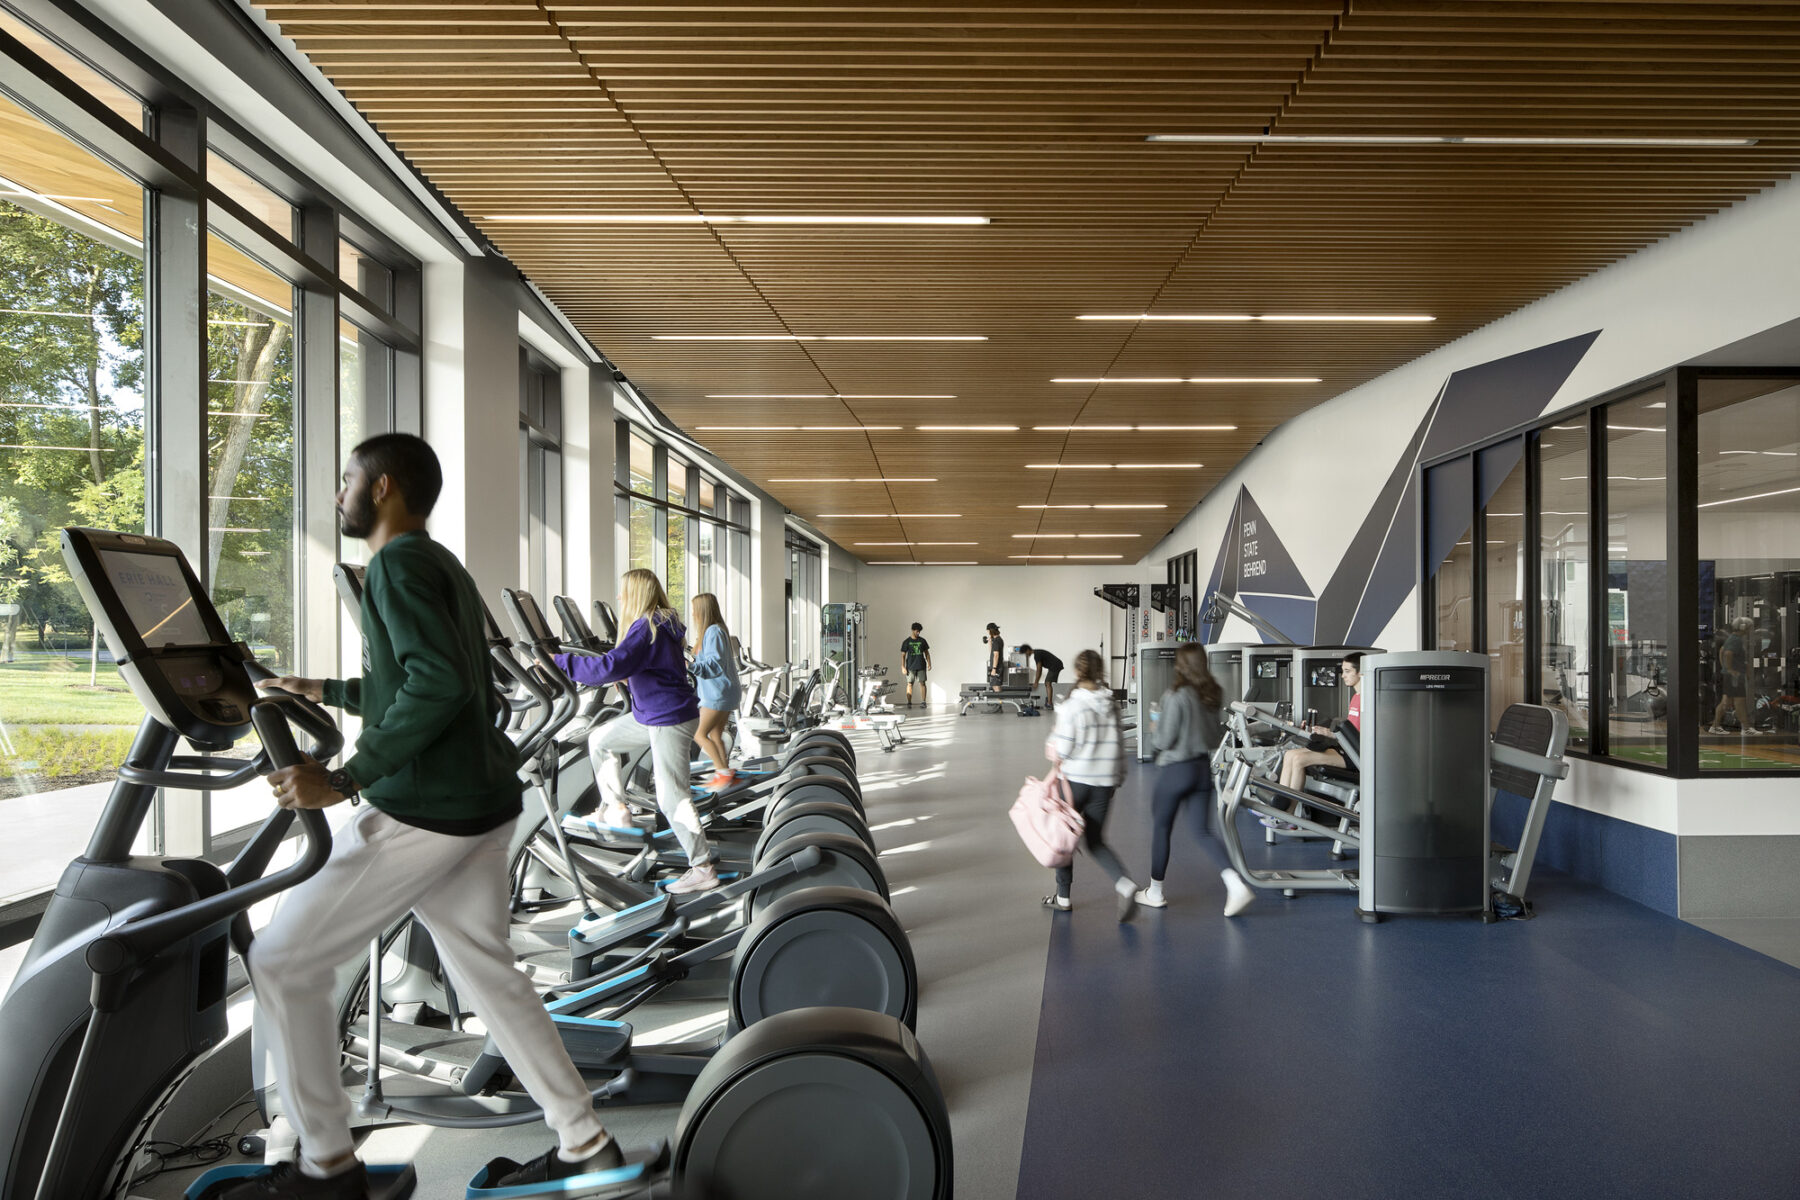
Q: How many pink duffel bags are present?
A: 1